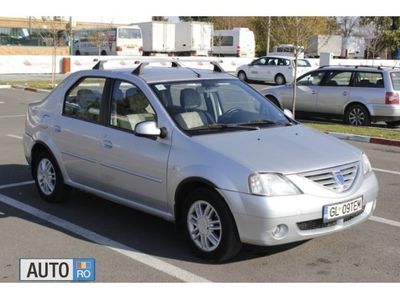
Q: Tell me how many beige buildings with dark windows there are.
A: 1